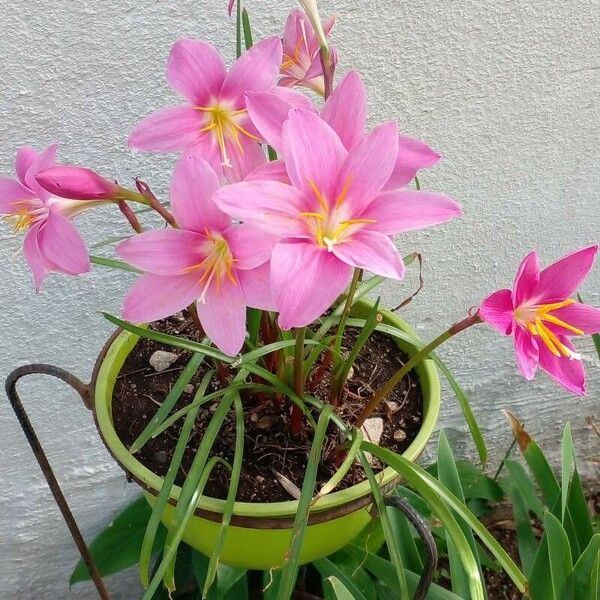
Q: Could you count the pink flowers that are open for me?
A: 7